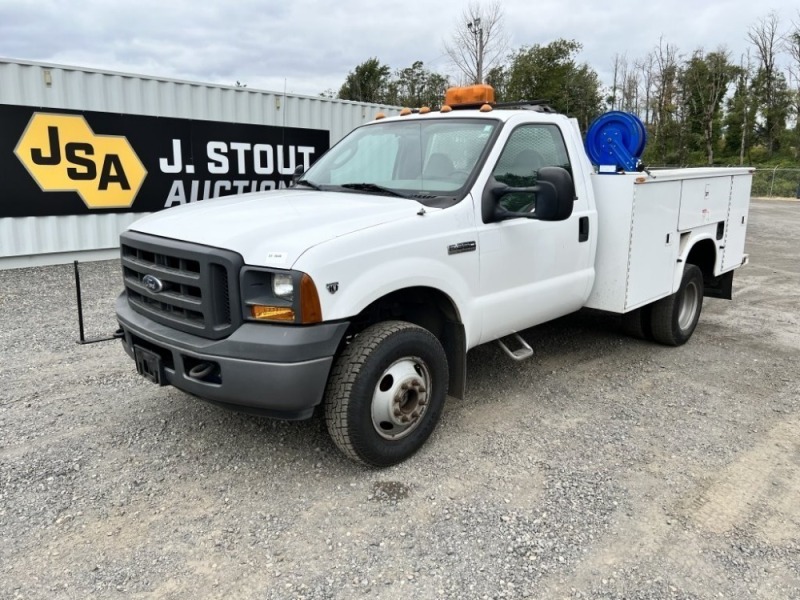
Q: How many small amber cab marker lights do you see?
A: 5